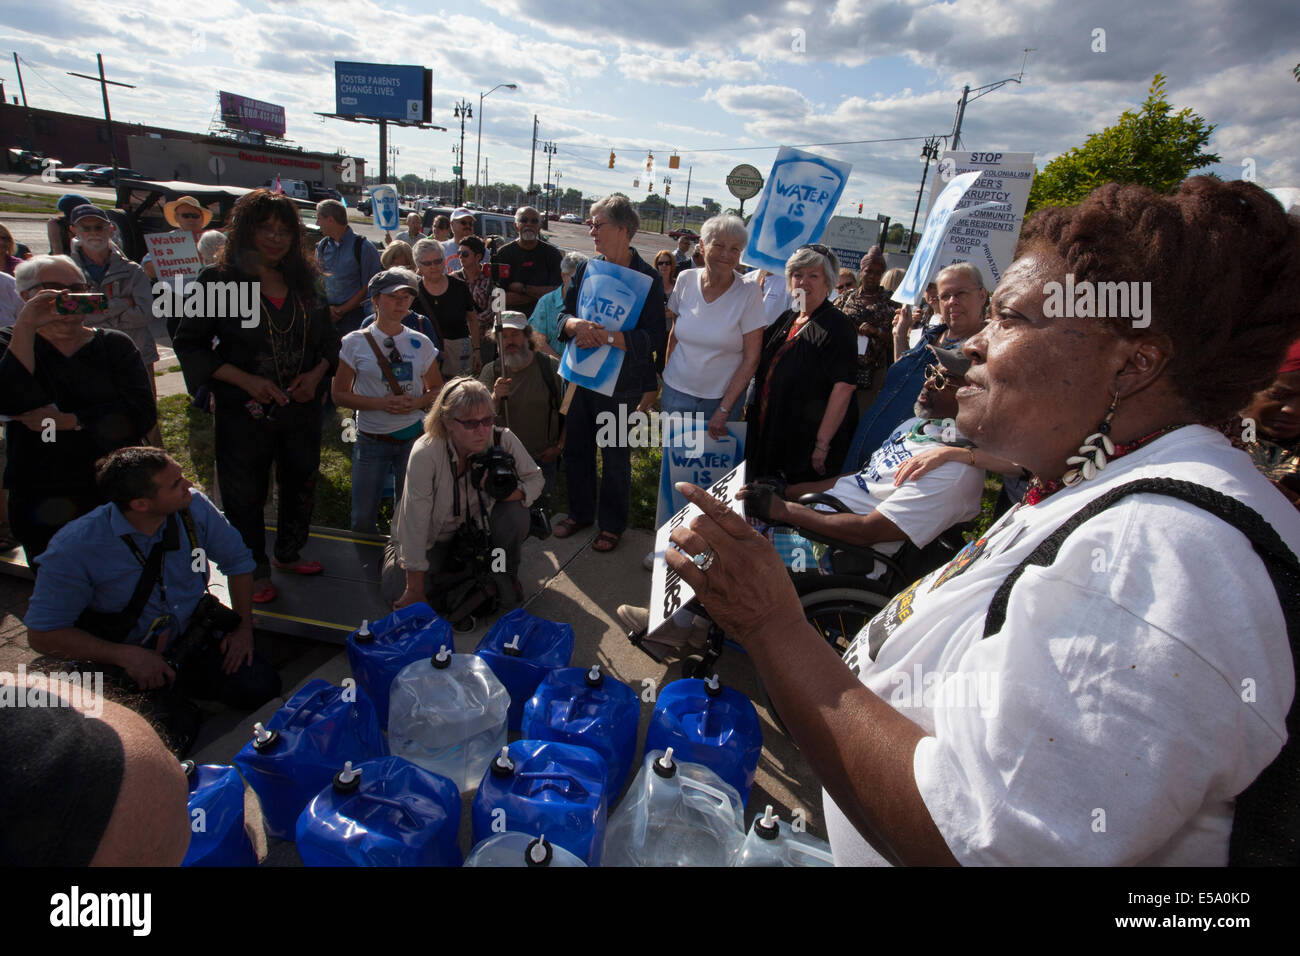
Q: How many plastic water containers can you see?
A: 12